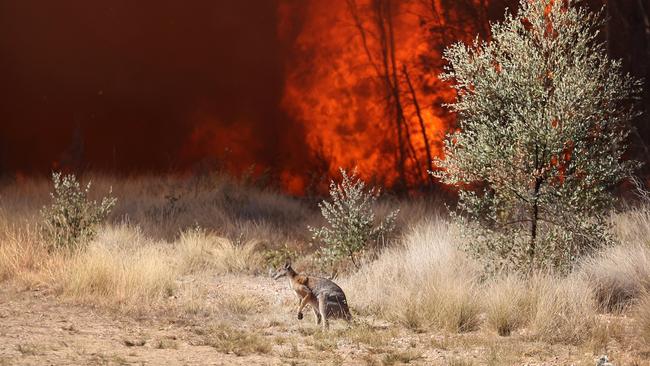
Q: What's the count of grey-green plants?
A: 3